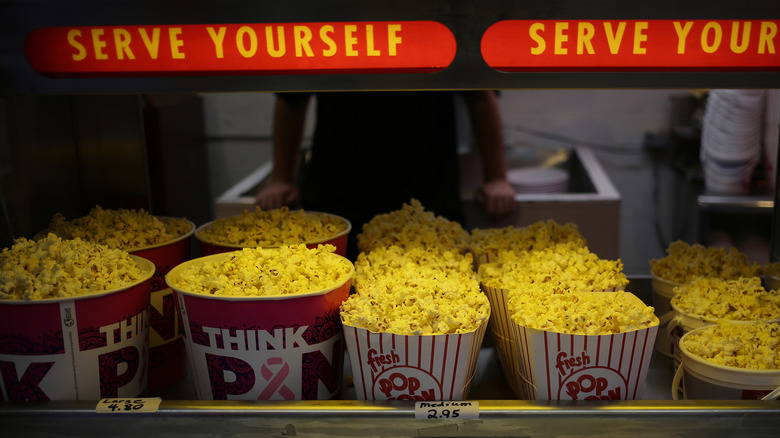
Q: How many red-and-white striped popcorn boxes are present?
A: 6